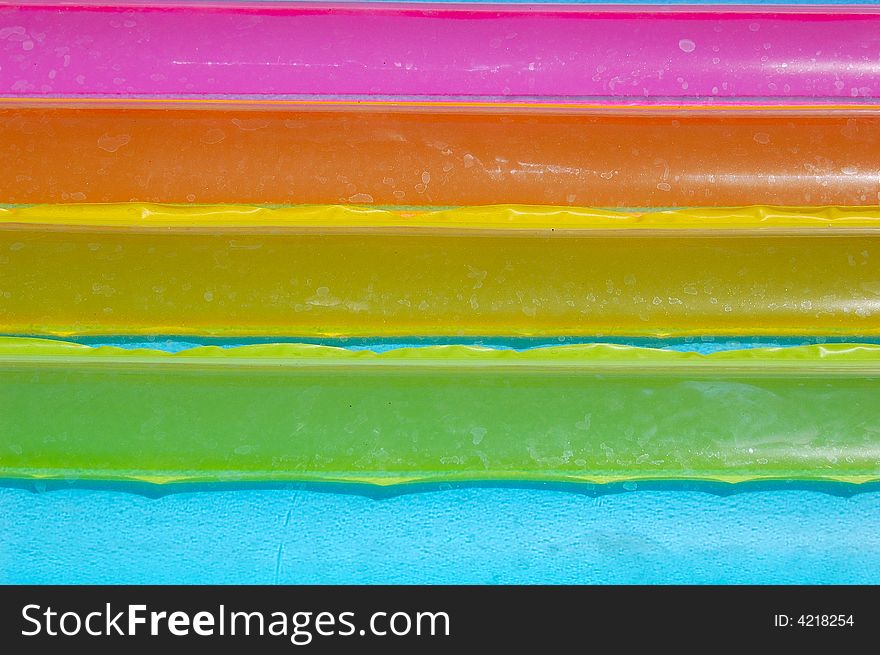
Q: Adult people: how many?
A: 0